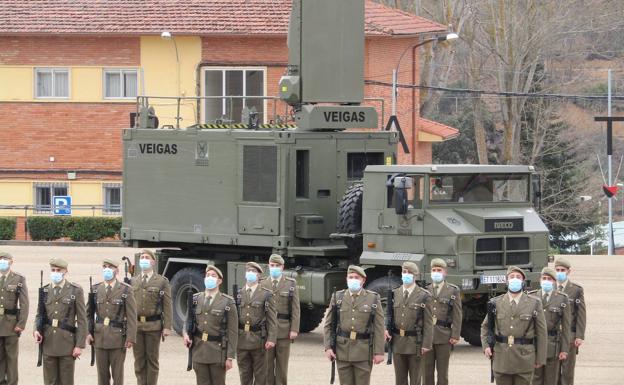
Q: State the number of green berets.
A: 13